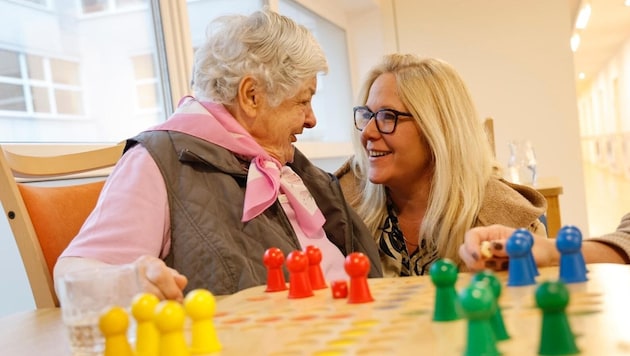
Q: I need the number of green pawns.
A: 4